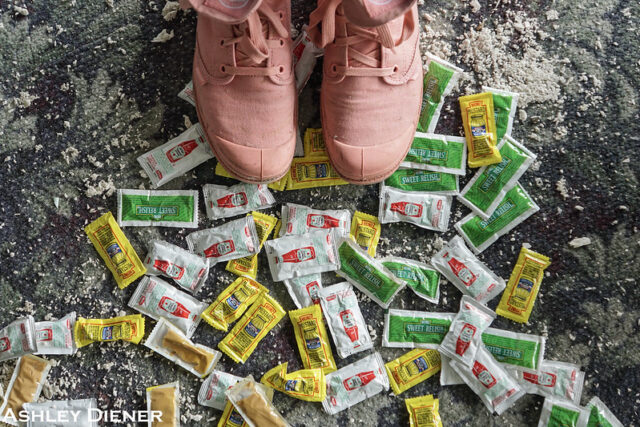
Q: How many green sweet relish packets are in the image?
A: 13